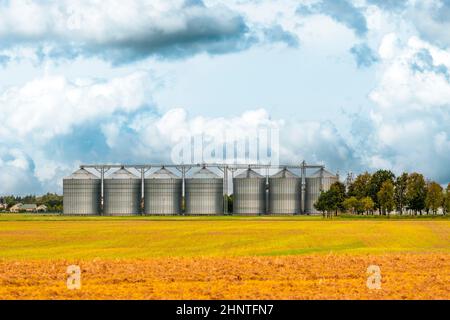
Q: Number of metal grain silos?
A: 7